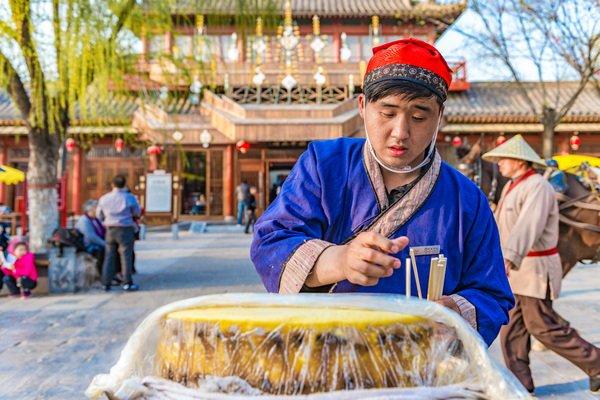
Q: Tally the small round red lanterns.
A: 7